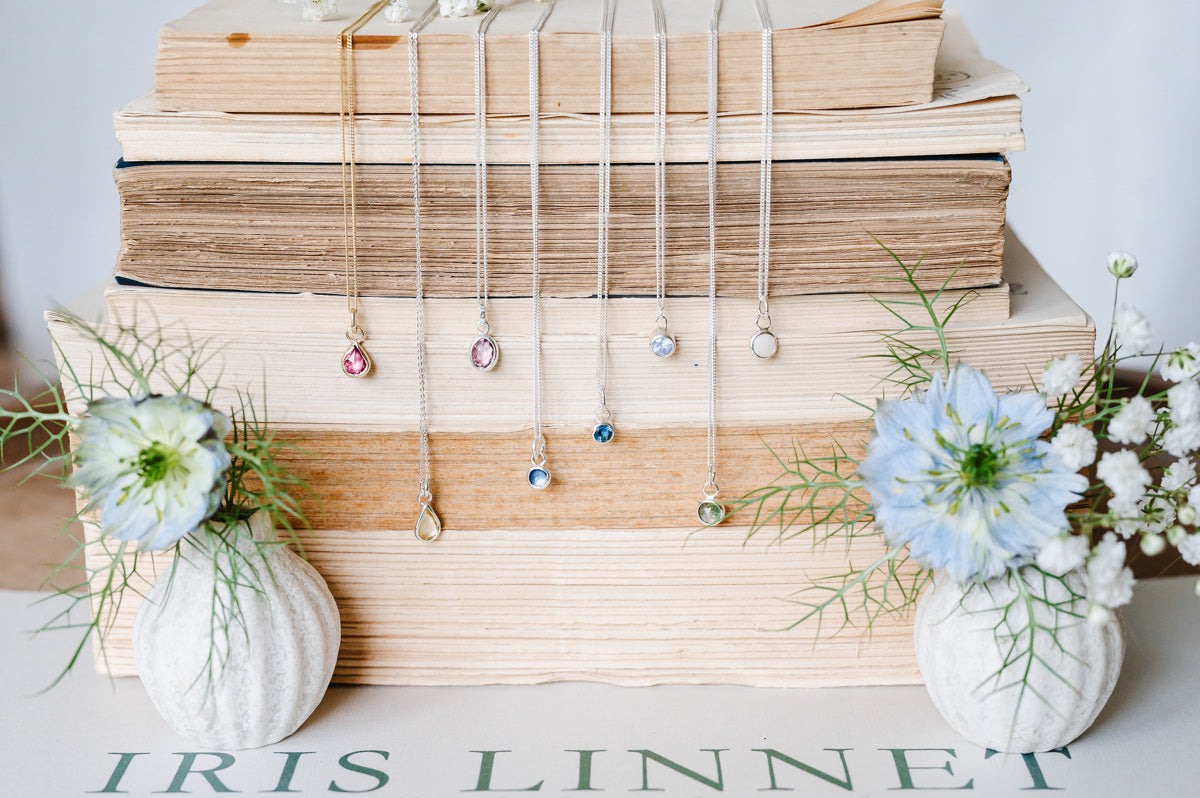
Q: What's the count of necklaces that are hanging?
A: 8